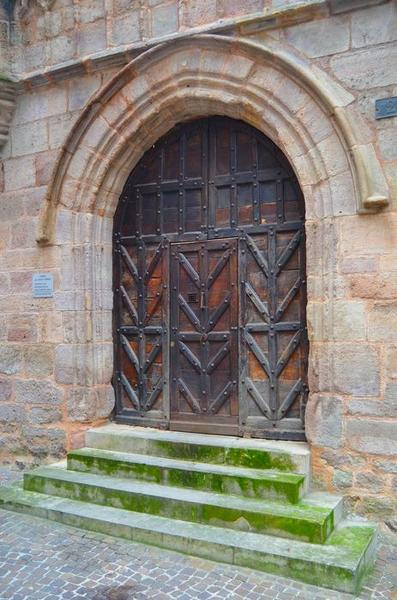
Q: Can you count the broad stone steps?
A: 4